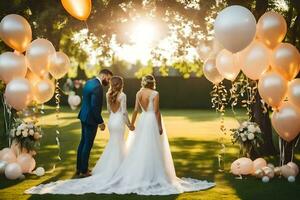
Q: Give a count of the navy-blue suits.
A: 1